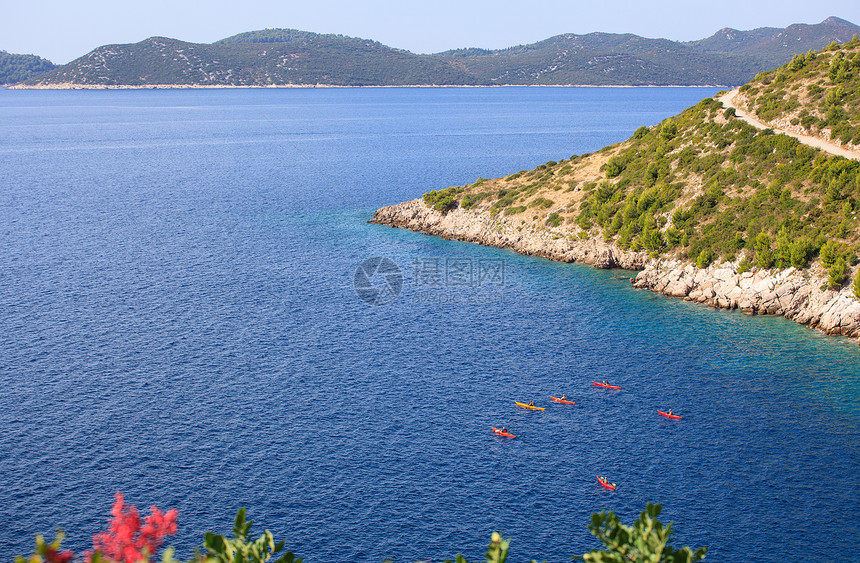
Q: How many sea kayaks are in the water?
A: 6